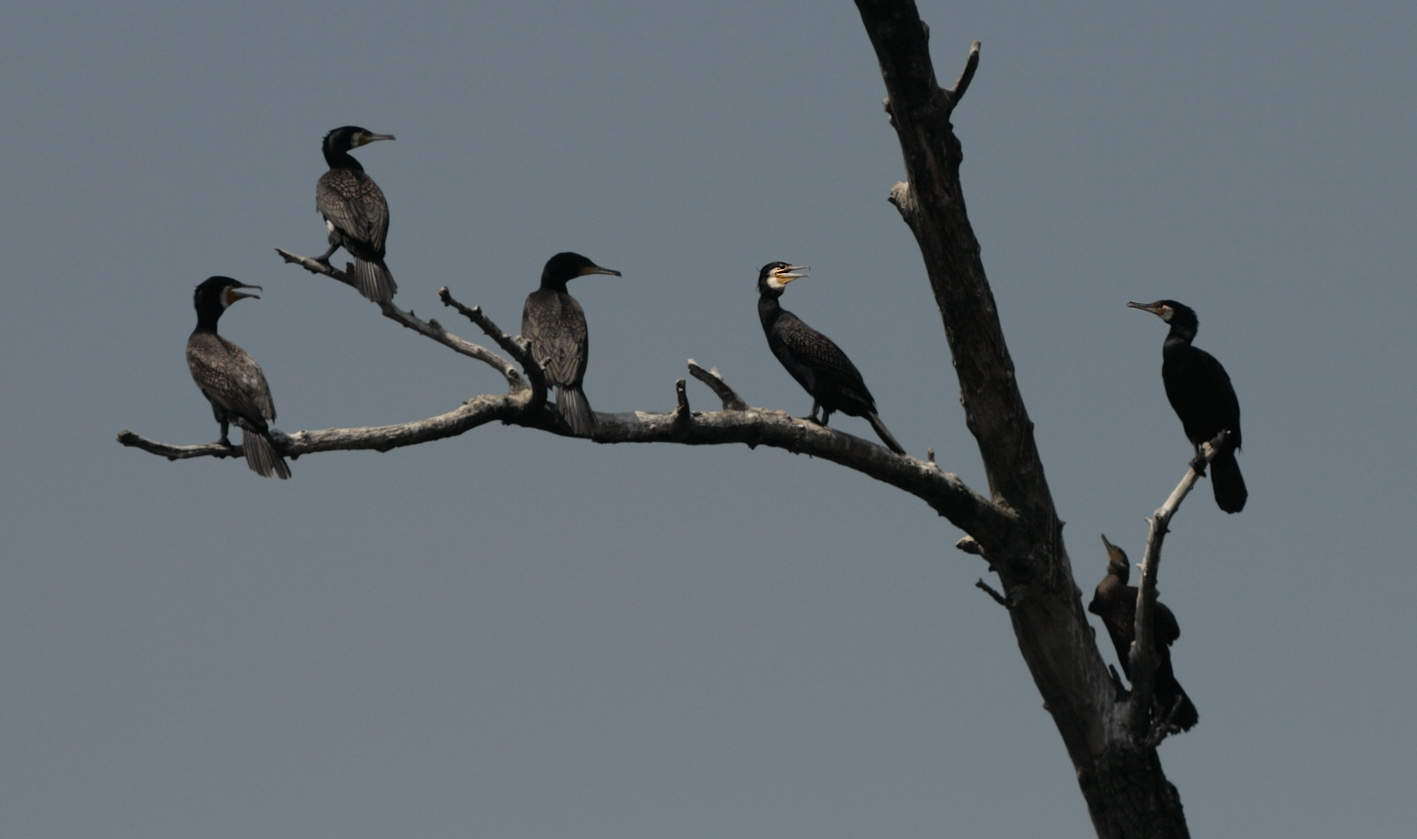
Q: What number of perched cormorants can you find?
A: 6